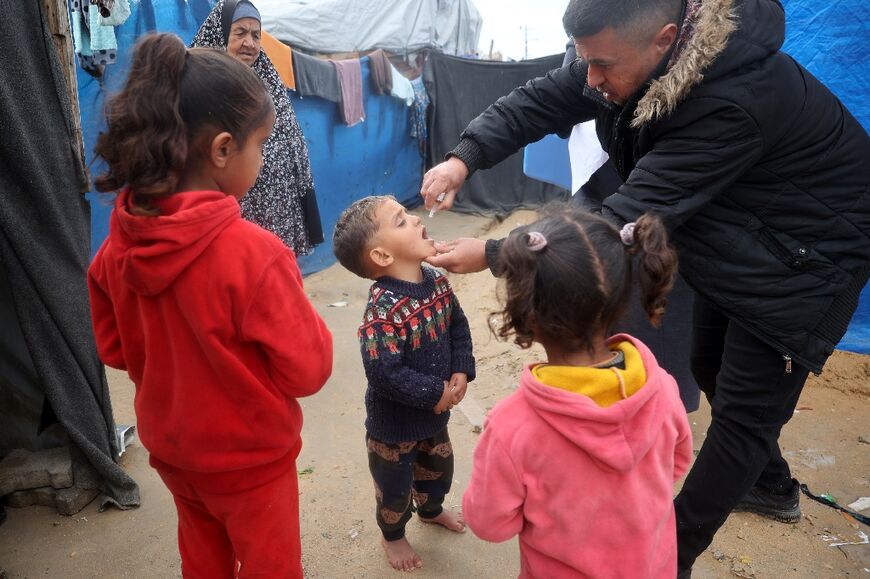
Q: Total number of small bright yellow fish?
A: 0